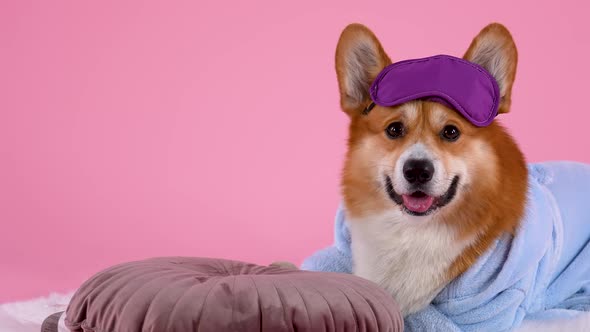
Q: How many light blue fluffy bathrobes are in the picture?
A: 1